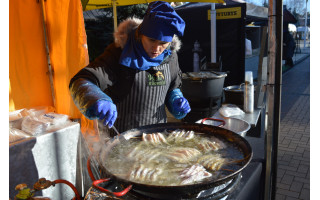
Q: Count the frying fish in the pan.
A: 8